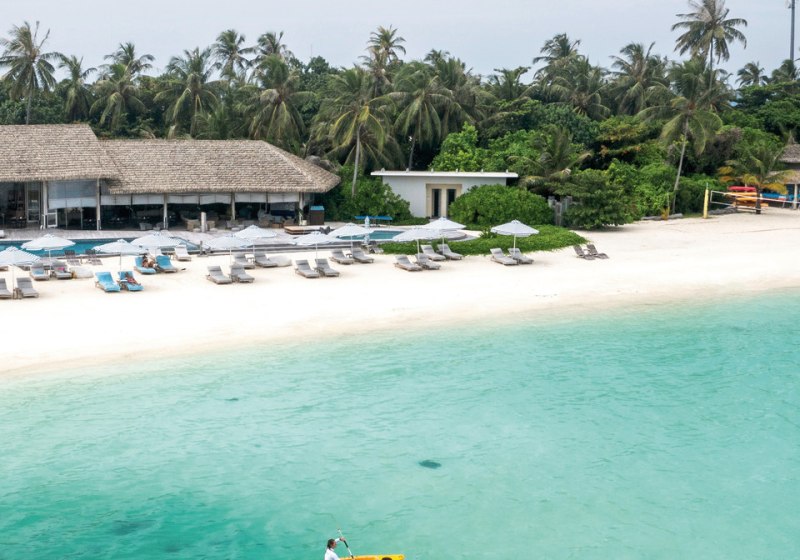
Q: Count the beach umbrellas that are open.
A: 11